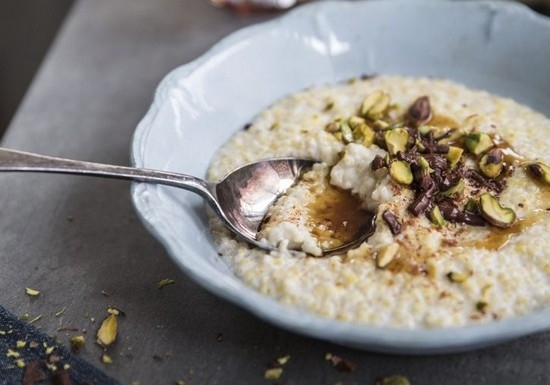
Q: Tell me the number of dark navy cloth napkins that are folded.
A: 1